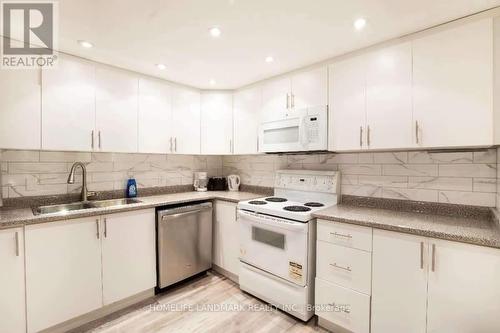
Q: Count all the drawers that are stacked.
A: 3